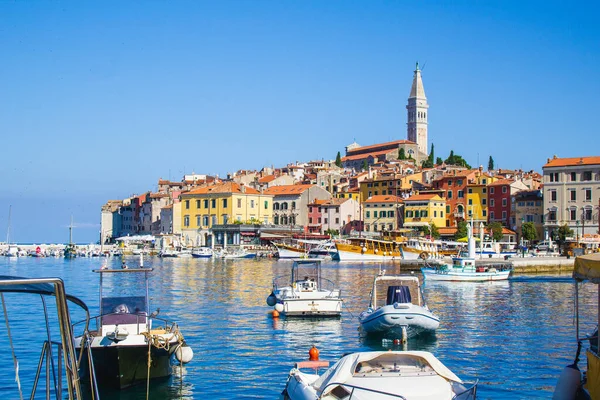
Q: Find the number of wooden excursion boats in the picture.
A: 3